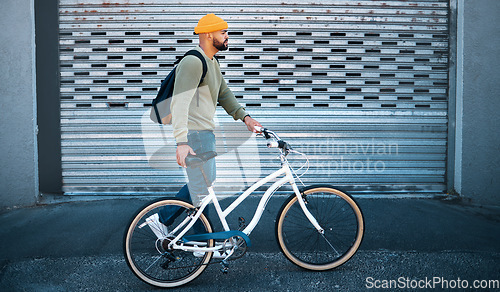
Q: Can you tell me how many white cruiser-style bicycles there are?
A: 1